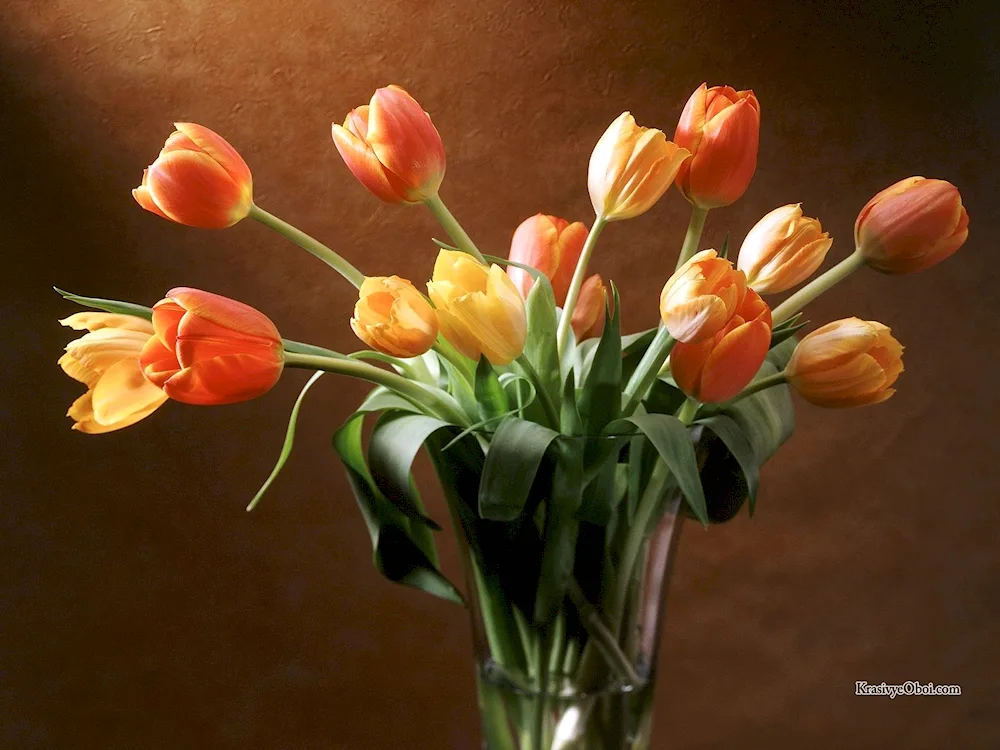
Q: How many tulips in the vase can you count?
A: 15